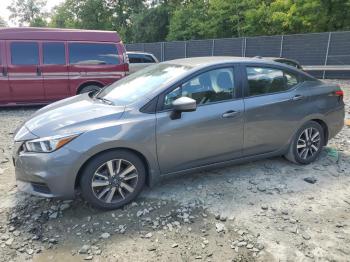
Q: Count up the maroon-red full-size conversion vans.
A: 1